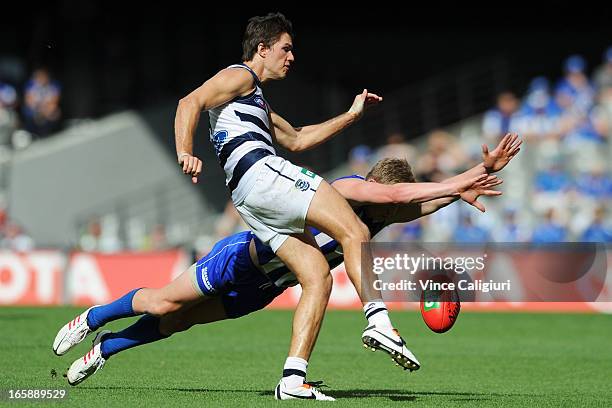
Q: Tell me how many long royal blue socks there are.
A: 2